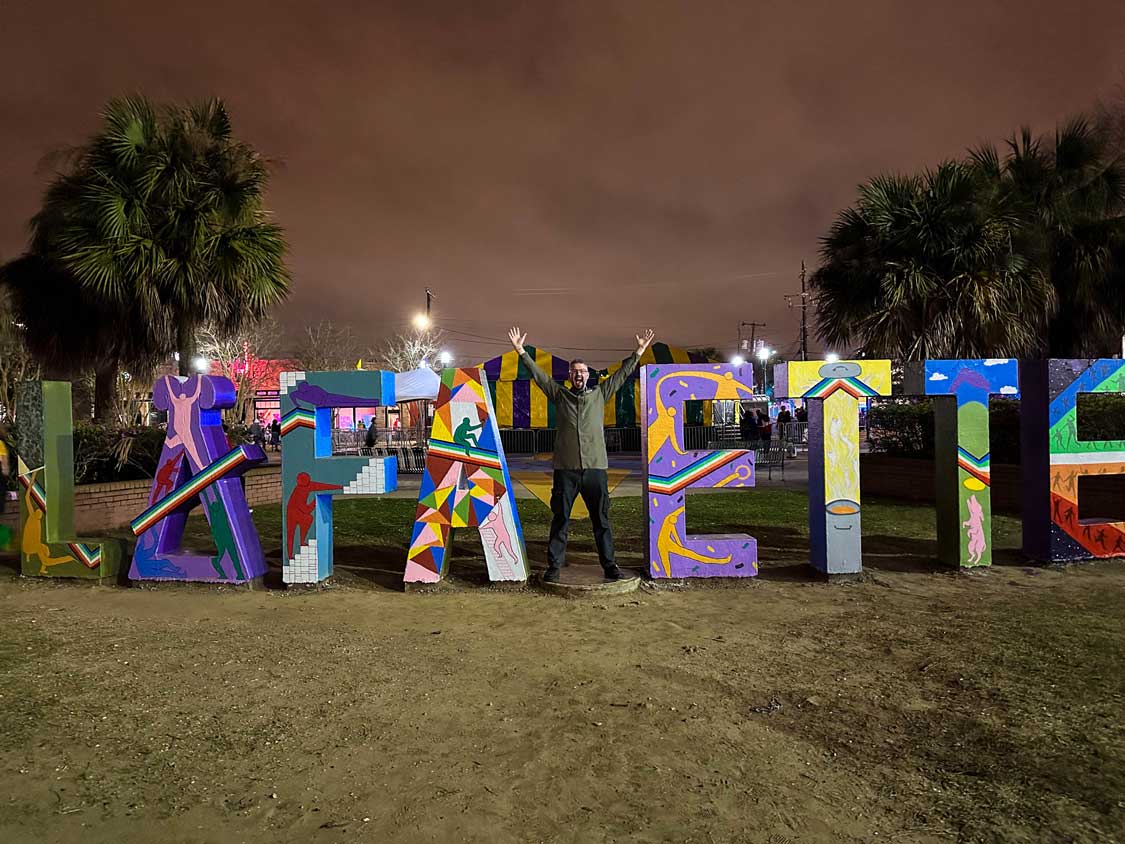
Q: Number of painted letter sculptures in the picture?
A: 8